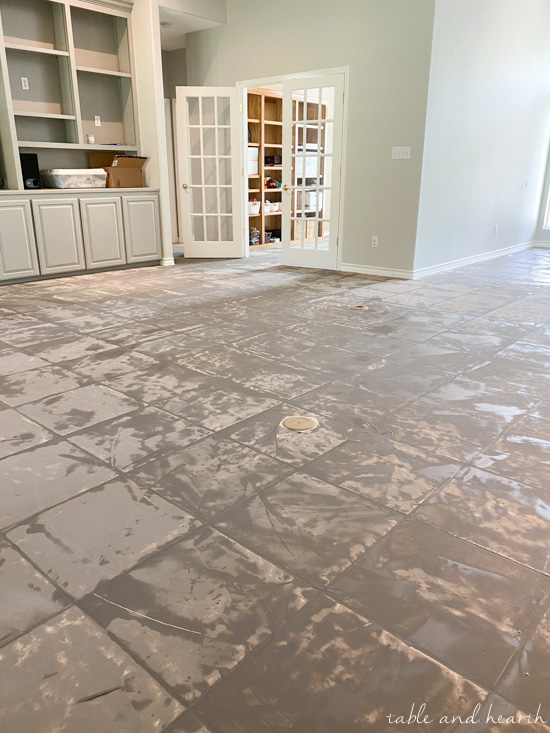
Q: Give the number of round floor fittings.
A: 2